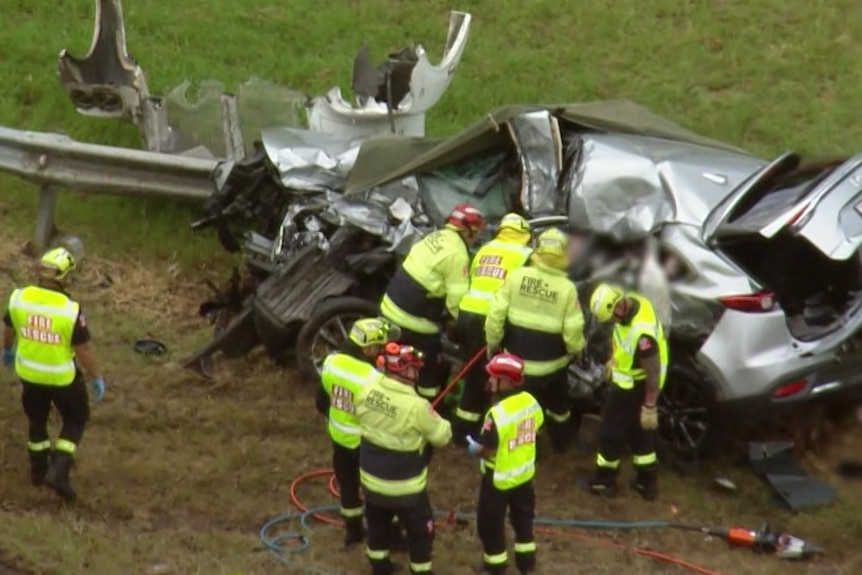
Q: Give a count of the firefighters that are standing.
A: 8